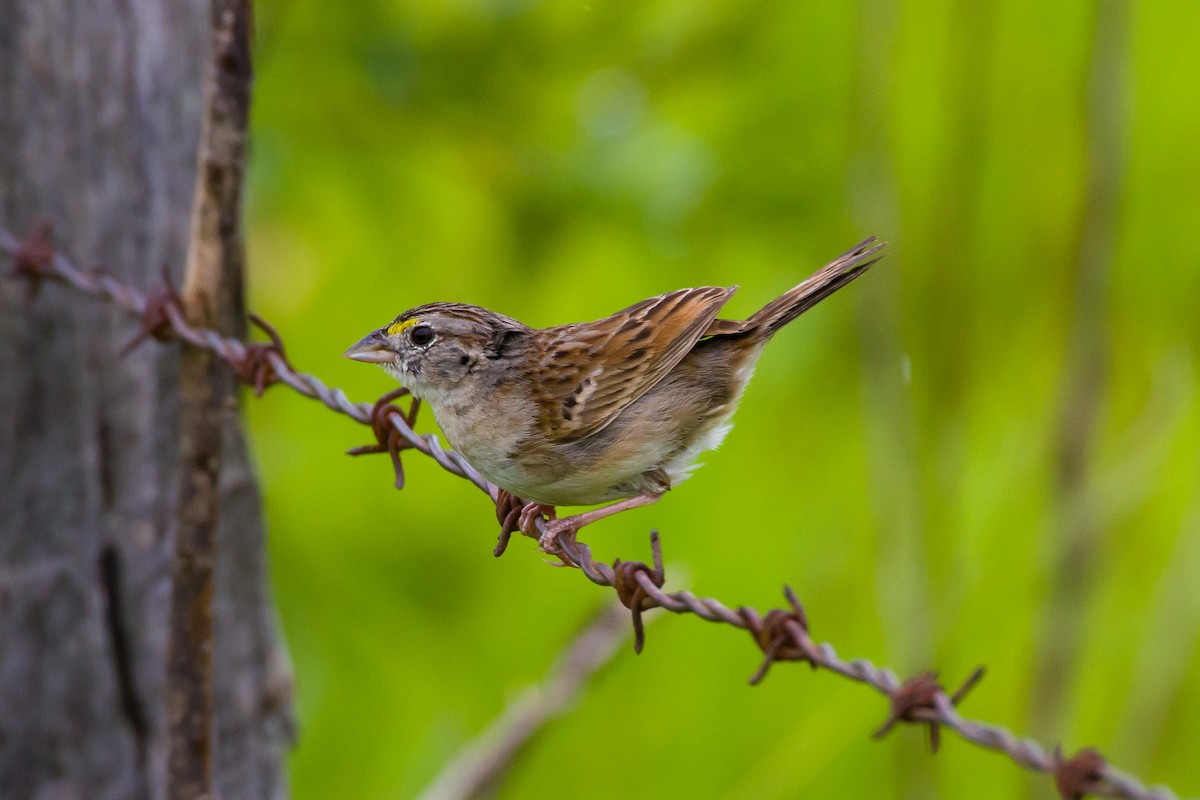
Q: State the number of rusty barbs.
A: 9